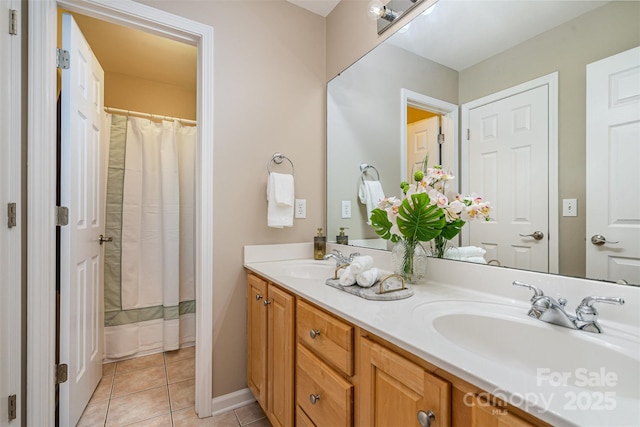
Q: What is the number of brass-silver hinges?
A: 6